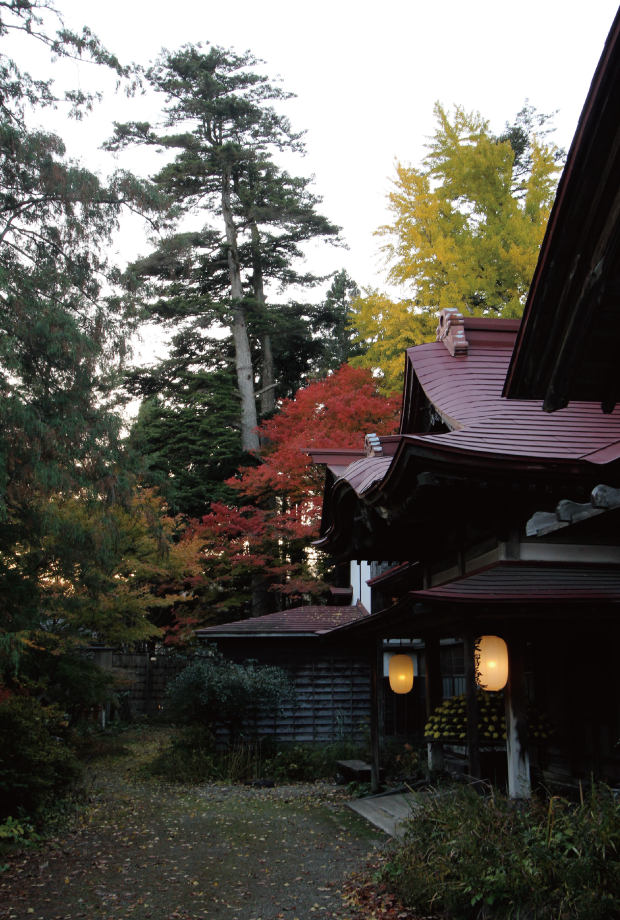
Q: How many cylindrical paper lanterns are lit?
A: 2